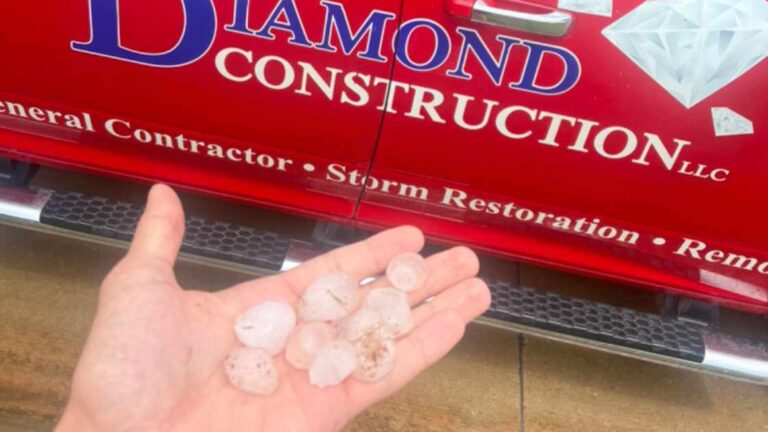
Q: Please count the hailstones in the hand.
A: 9